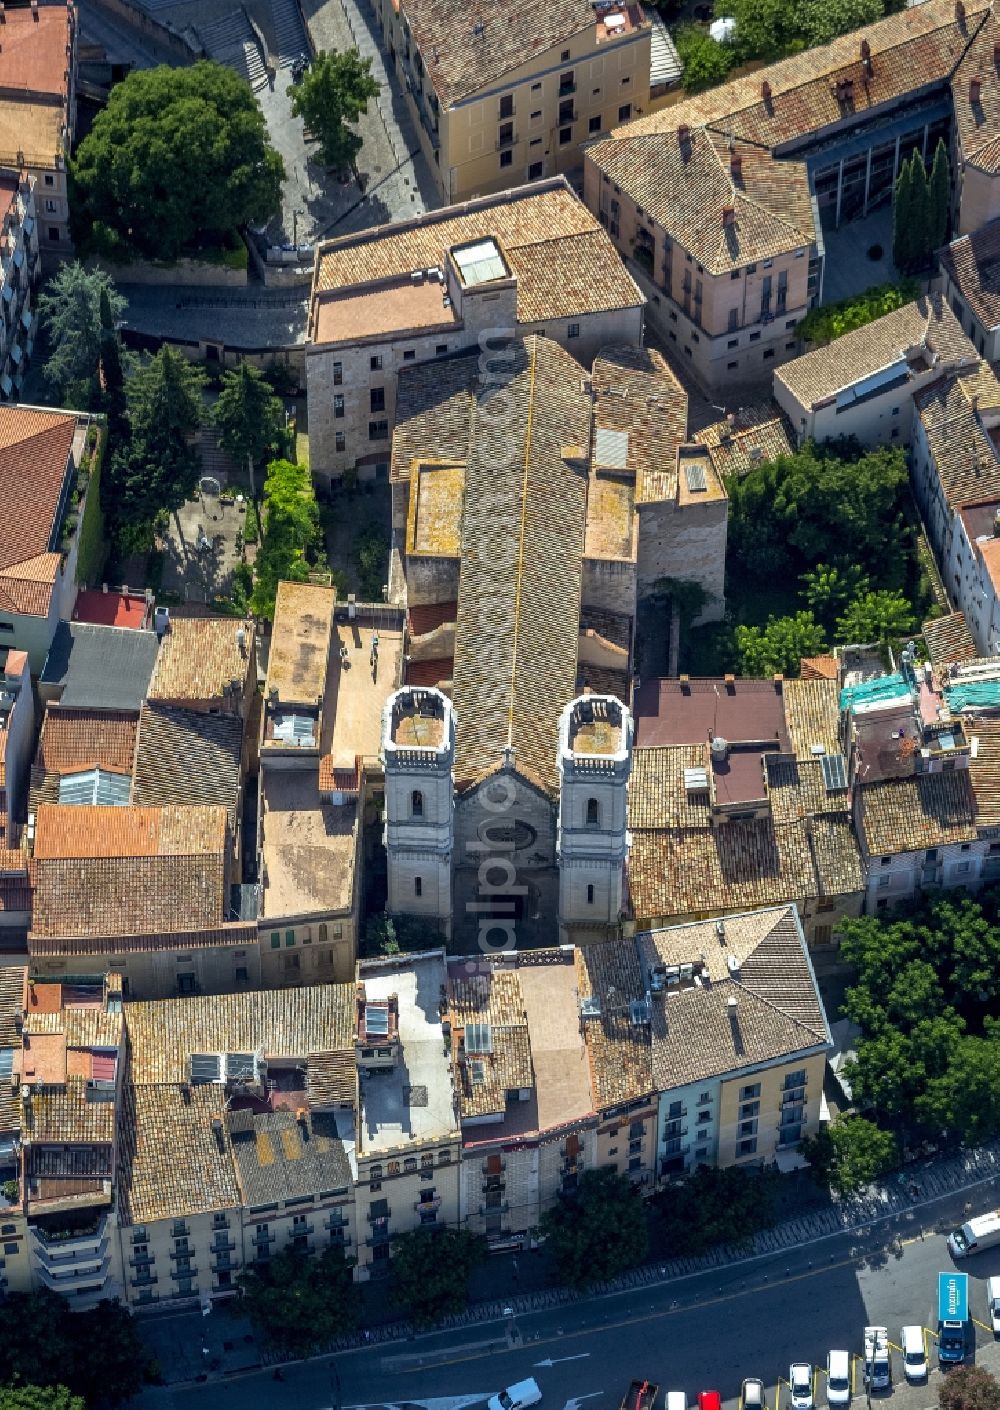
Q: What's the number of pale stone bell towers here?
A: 2